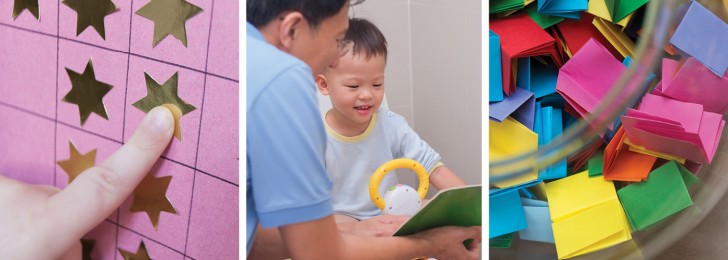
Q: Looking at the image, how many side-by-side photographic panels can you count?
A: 3